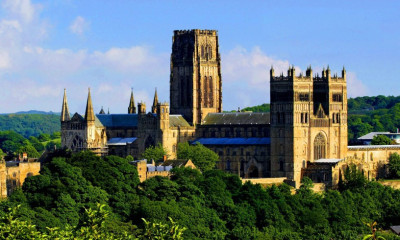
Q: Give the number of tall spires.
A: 4